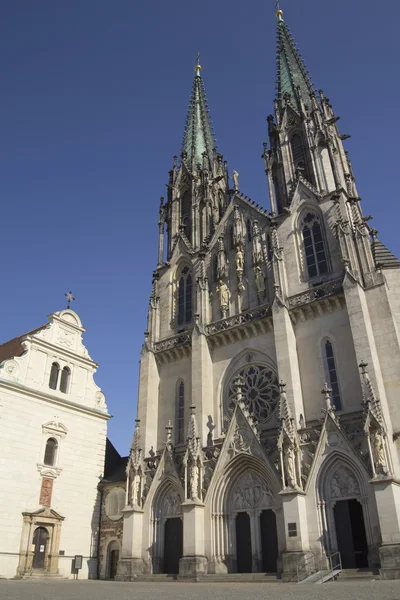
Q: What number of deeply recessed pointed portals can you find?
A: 3